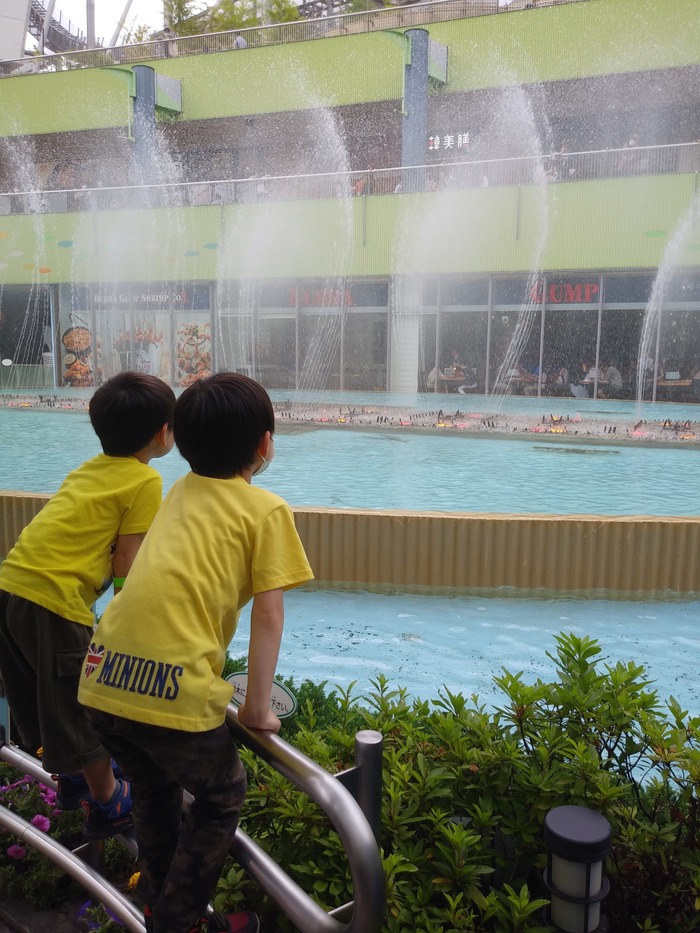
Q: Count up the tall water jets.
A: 5